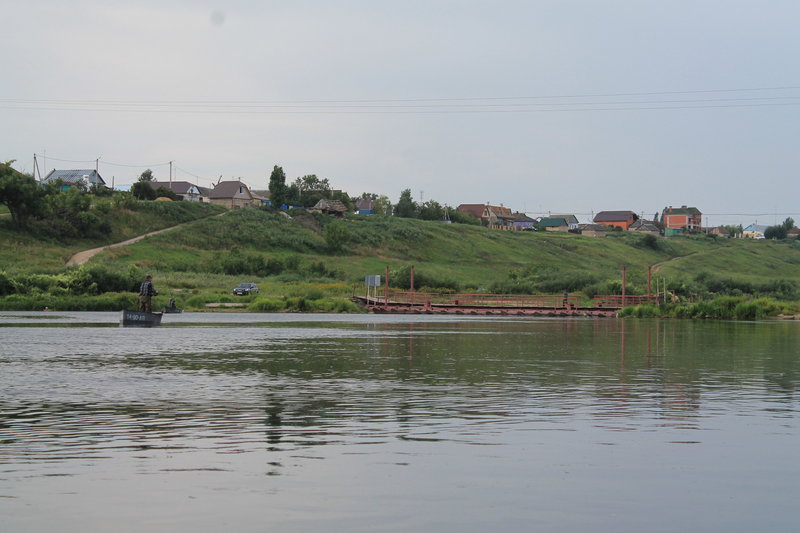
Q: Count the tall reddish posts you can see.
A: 4